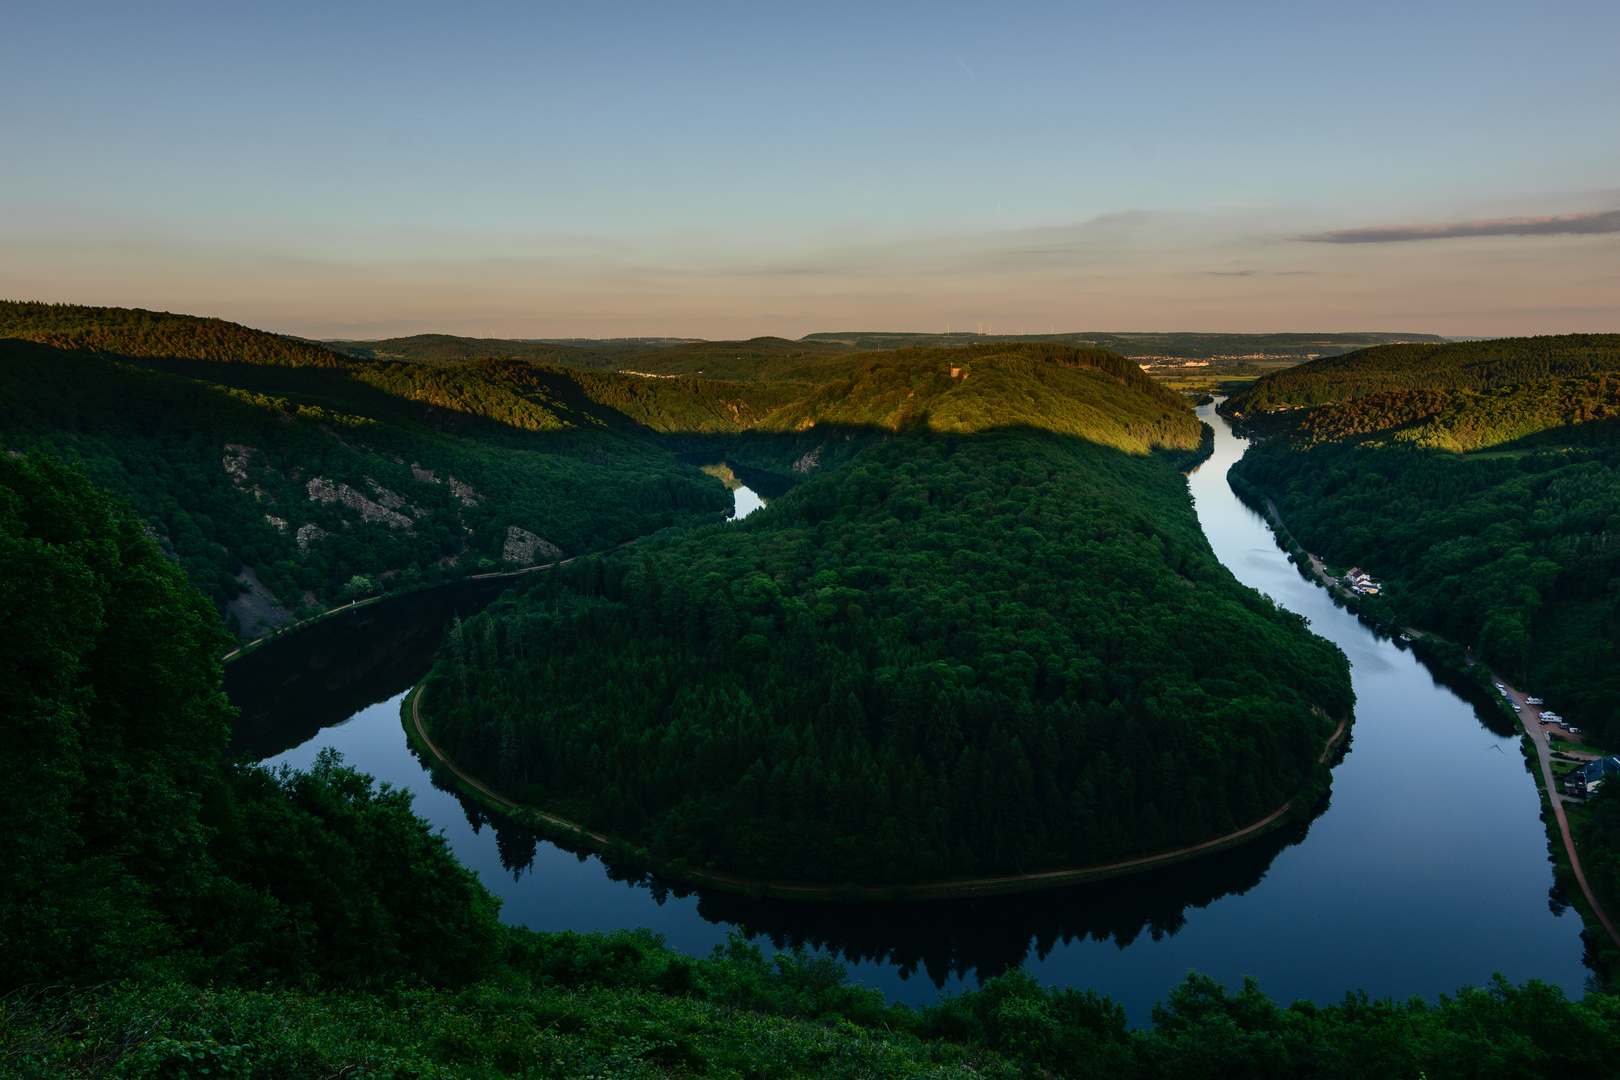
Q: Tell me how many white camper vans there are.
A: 3